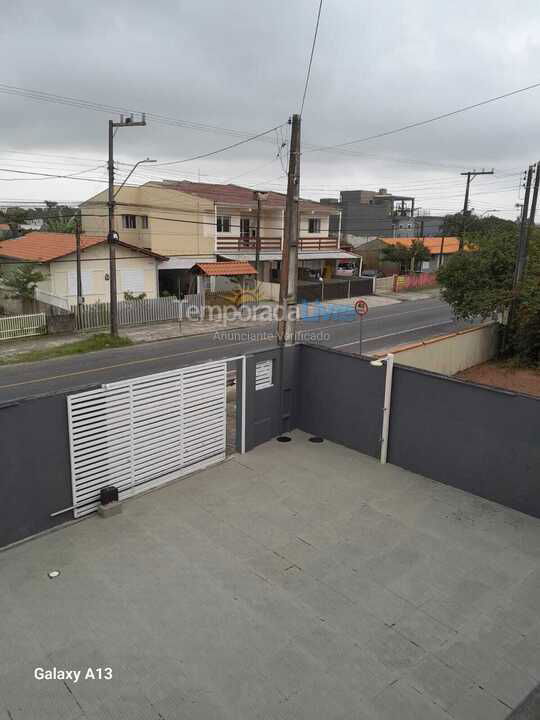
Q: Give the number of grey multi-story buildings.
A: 1